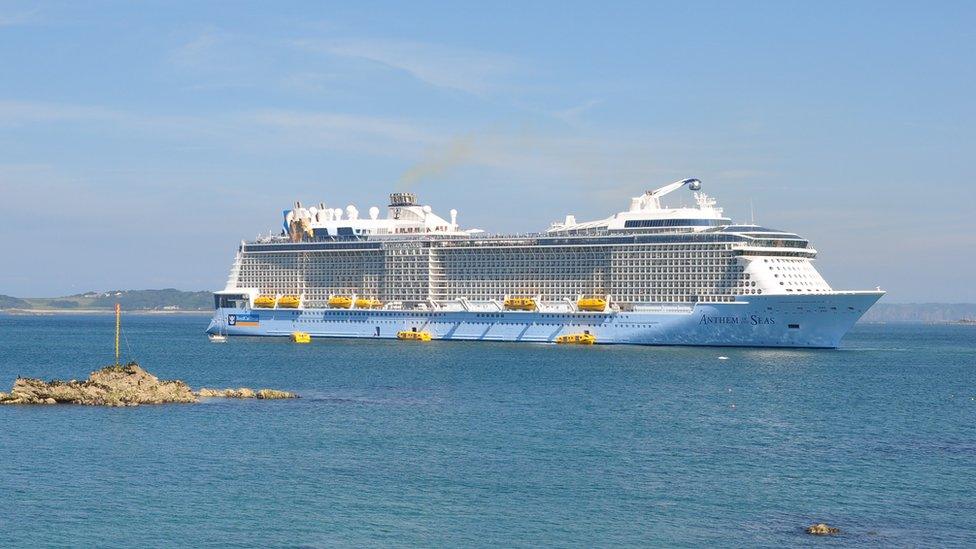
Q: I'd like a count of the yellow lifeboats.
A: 9